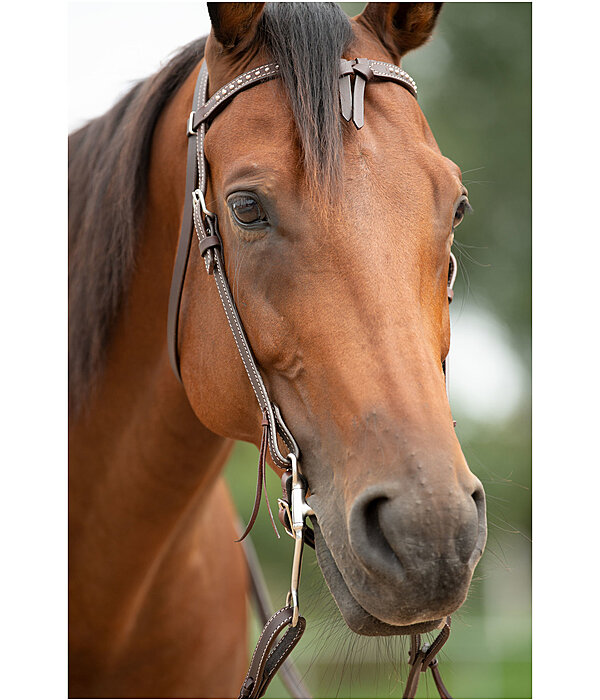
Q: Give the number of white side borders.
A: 2